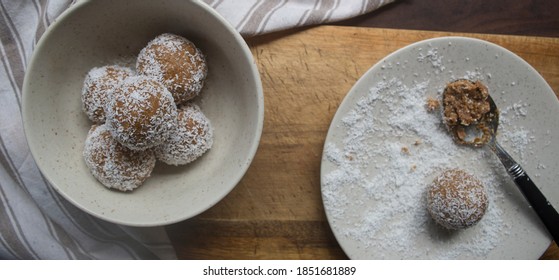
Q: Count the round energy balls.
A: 6